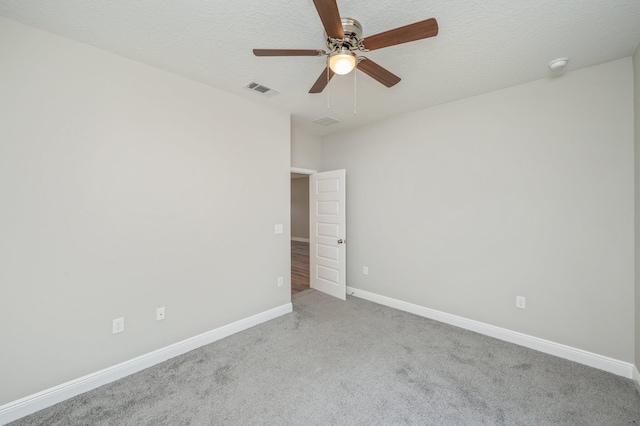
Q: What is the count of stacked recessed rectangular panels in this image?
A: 5